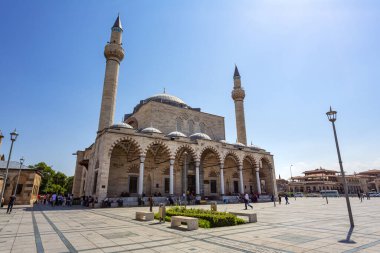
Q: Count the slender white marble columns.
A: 6